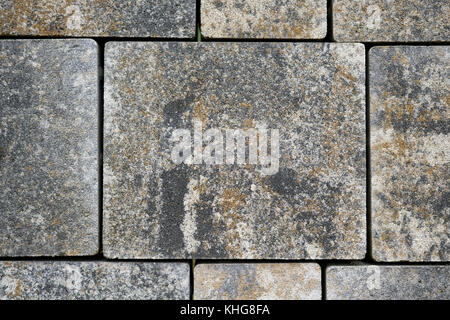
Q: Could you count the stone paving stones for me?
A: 9